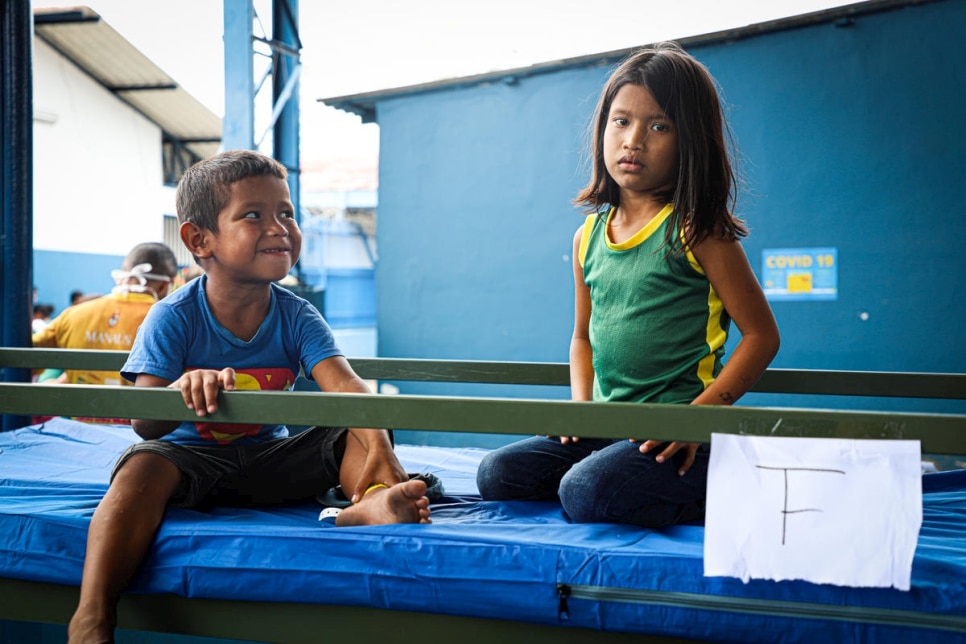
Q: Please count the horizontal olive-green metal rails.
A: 2